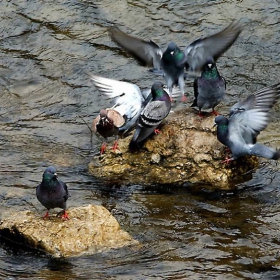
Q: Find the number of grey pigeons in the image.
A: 5